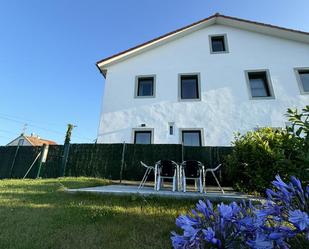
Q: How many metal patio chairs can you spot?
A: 4